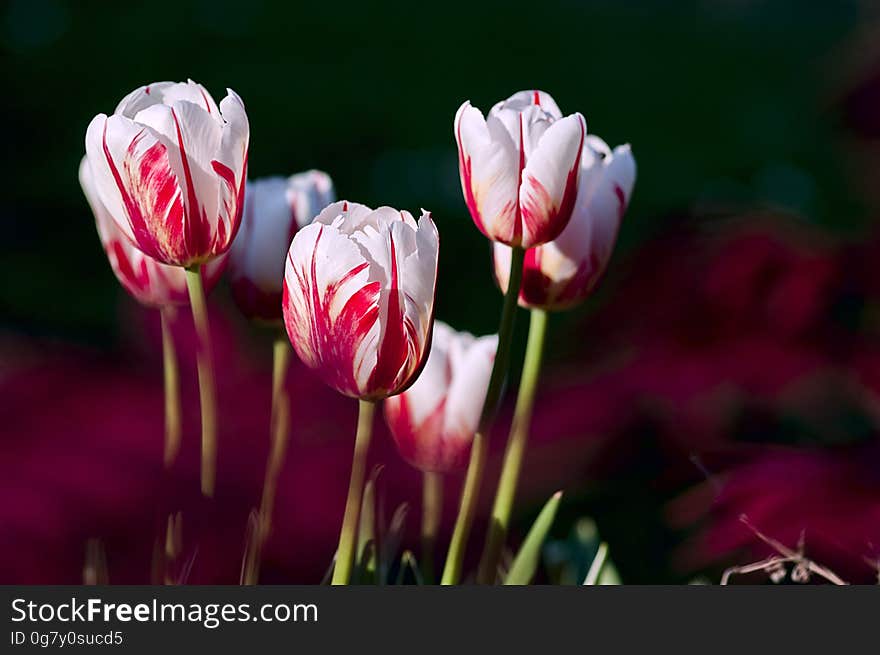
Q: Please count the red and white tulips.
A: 7